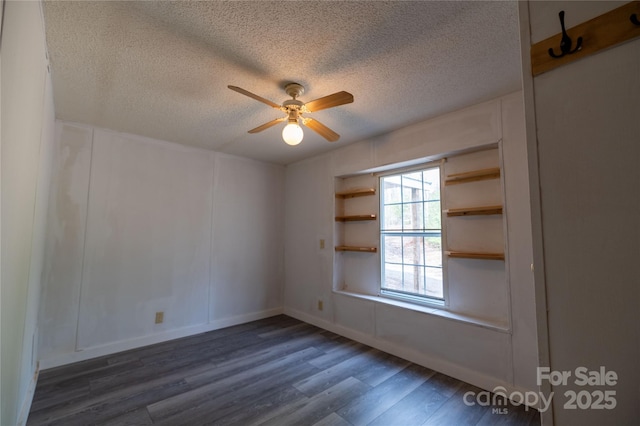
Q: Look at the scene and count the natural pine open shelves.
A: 6